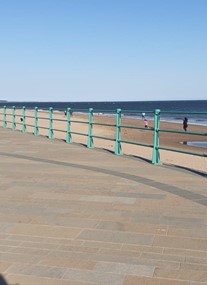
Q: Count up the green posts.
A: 9